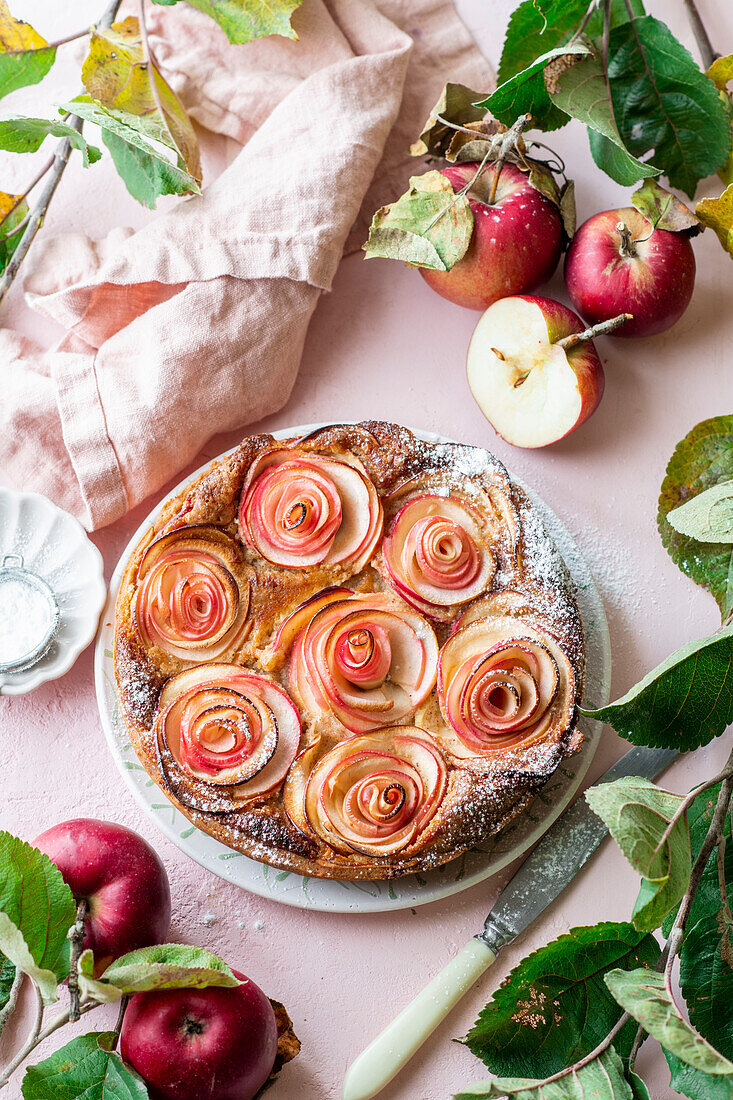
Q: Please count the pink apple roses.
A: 7